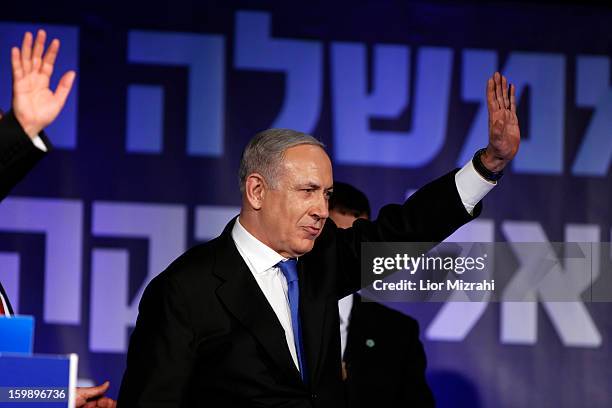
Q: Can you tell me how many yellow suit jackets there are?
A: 0